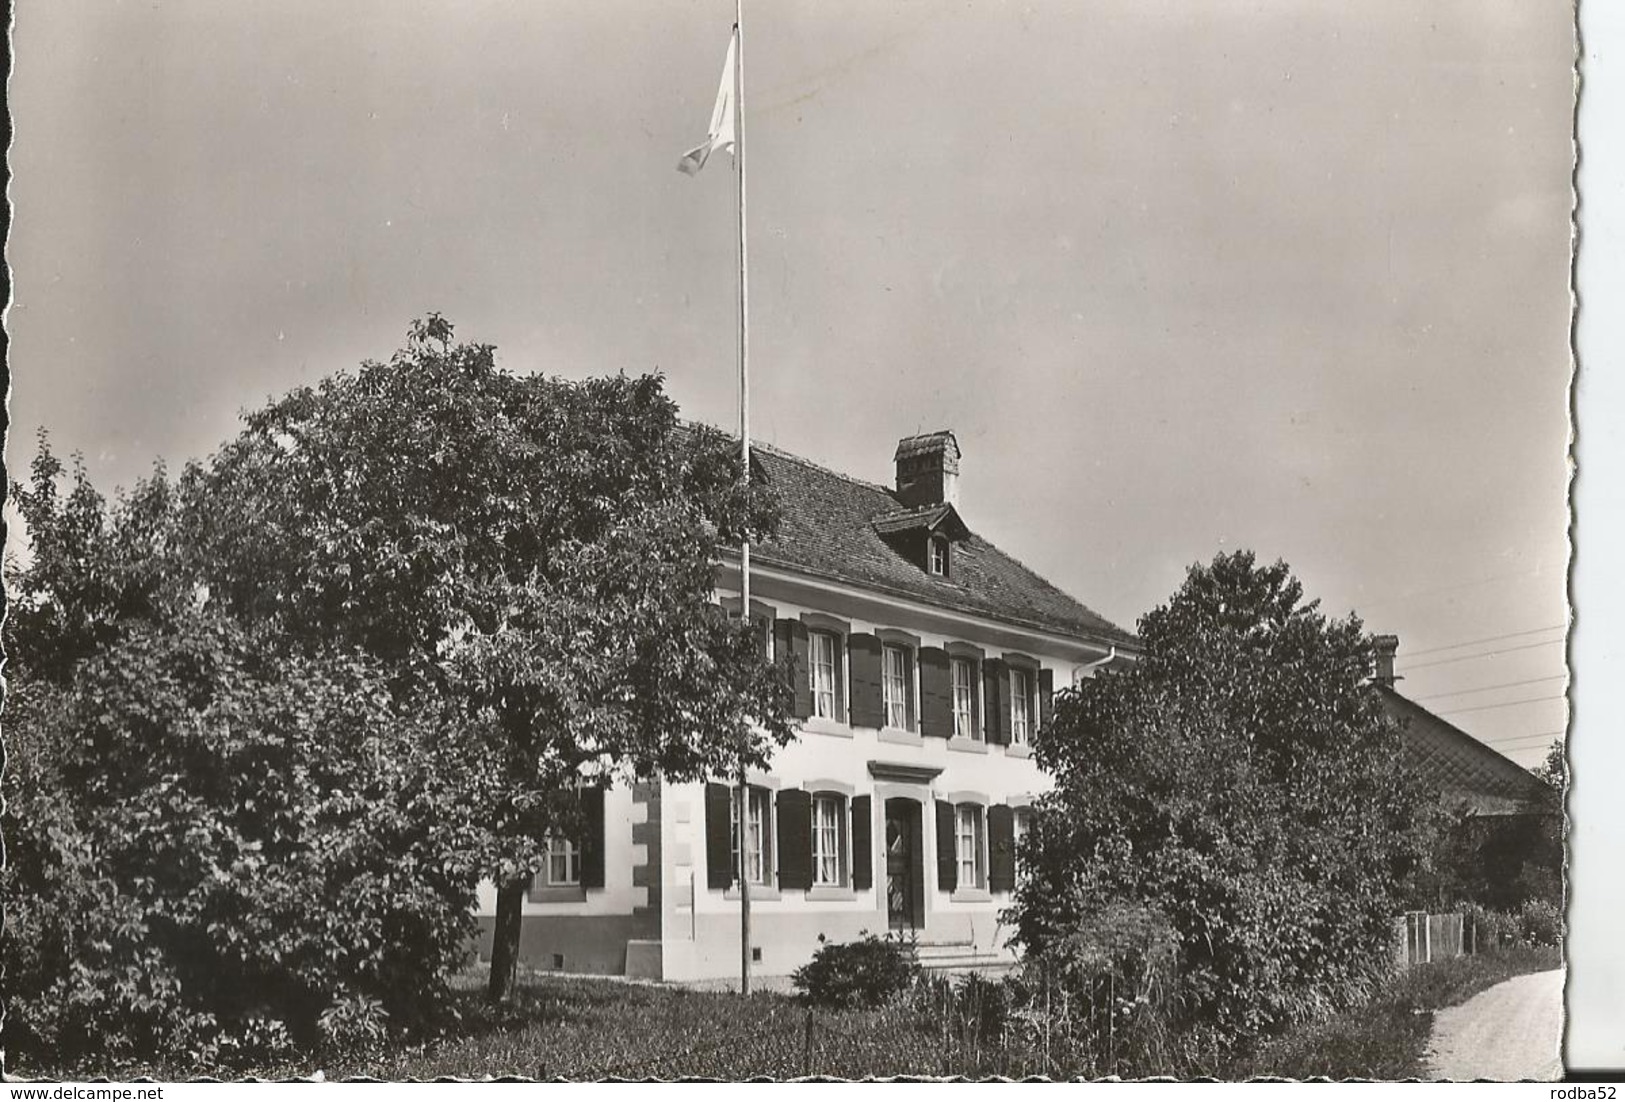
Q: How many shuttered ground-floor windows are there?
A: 5